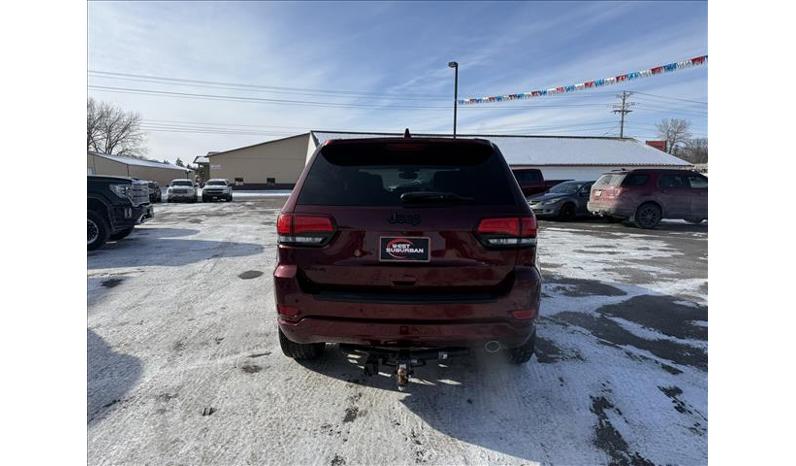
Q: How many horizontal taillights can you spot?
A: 2